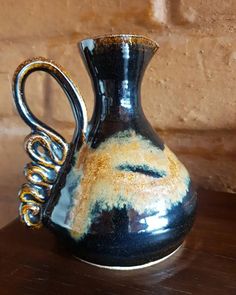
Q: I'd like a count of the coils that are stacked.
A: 4